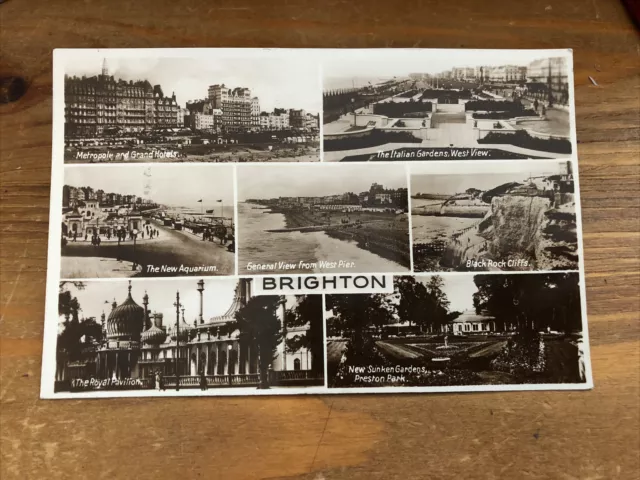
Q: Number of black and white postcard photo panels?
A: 7